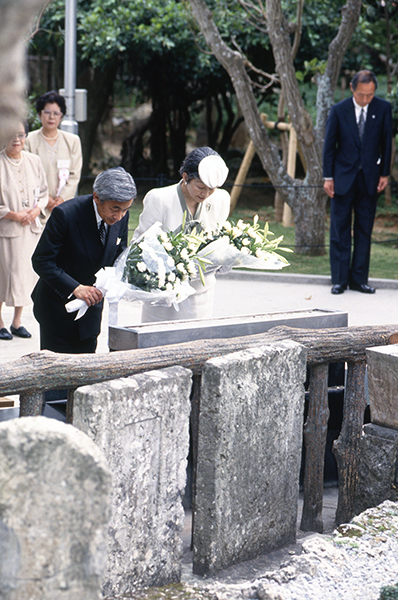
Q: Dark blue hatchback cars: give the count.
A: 0